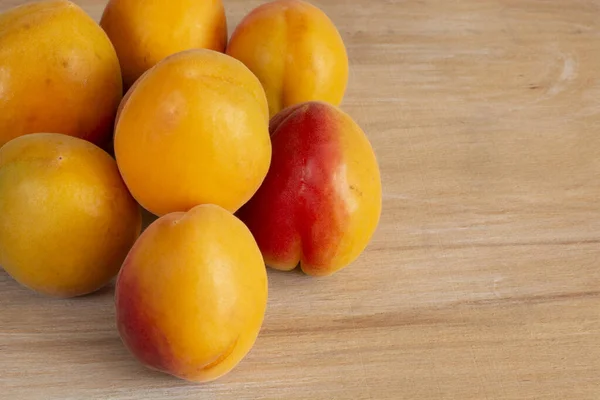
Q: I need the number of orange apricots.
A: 7